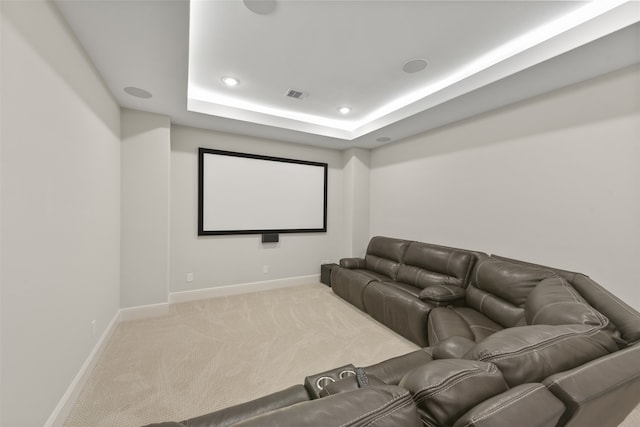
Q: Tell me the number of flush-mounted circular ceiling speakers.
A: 4